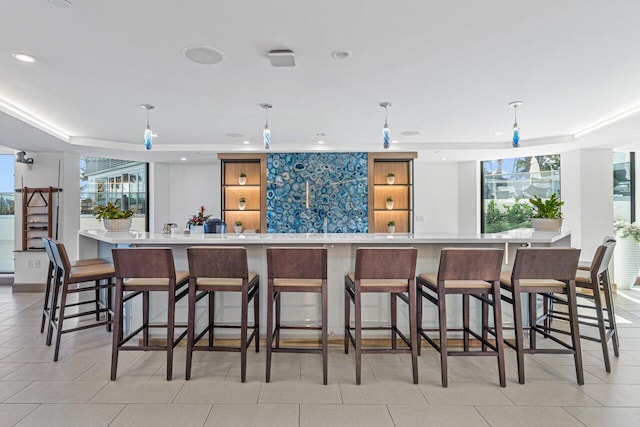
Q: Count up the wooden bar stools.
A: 10